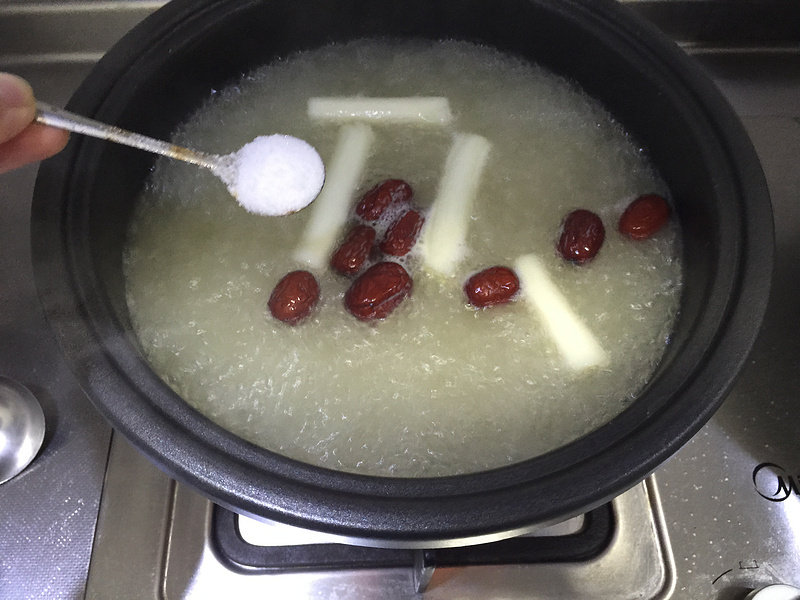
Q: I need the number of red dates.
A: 8